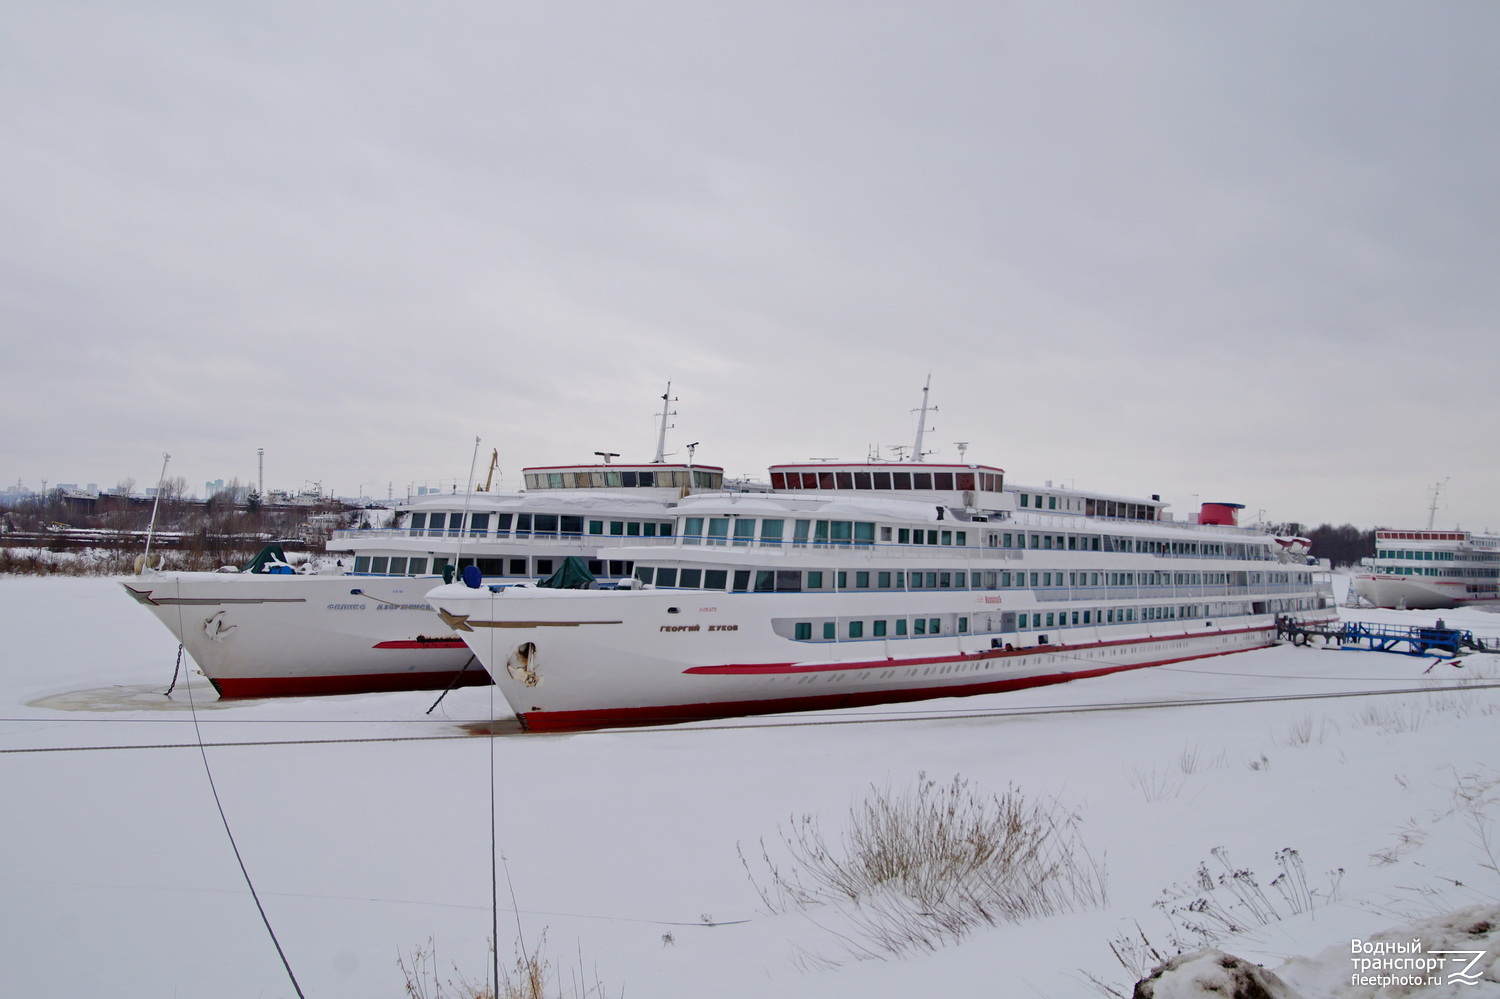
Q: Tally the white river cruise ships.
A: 3